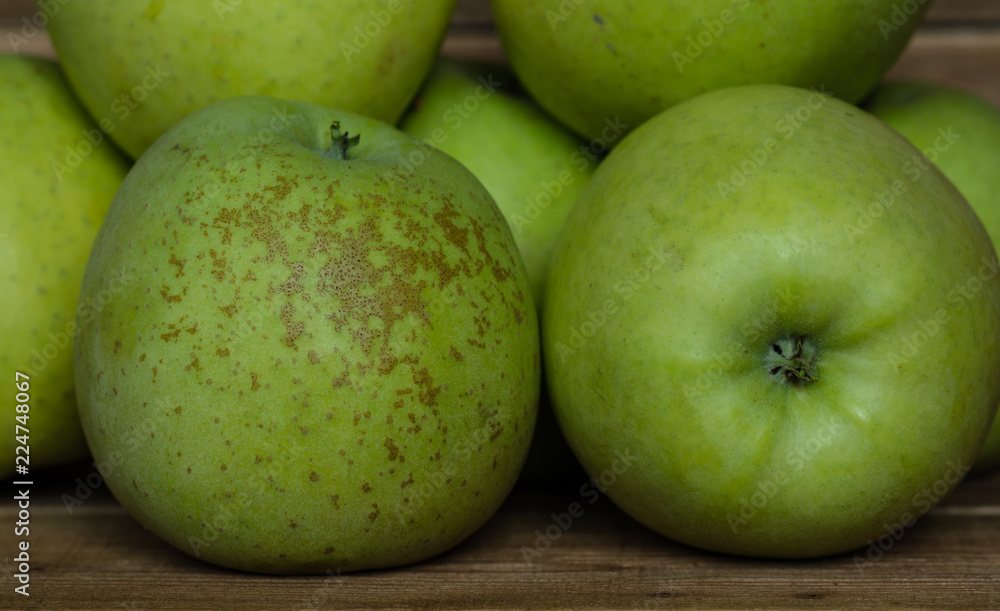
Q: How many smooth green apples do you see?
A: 6